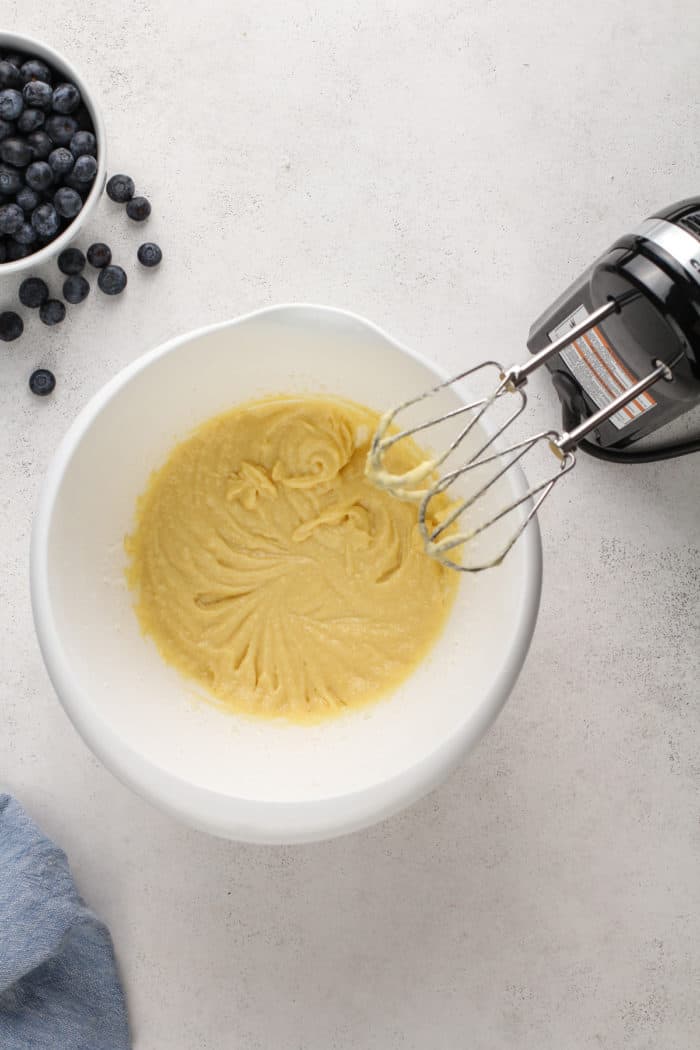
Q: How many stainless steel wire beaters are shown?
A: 2